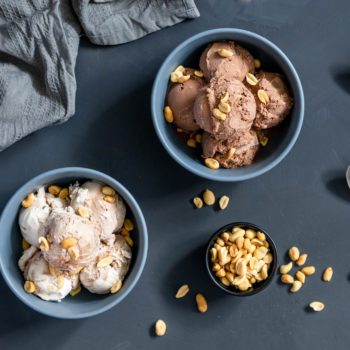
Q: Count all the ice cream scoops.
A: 10